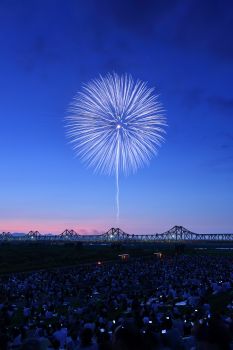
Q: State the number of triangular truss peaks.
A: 5